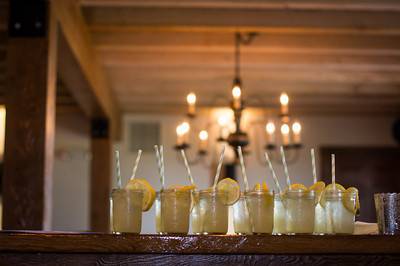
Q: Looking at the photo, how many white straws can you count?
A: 11